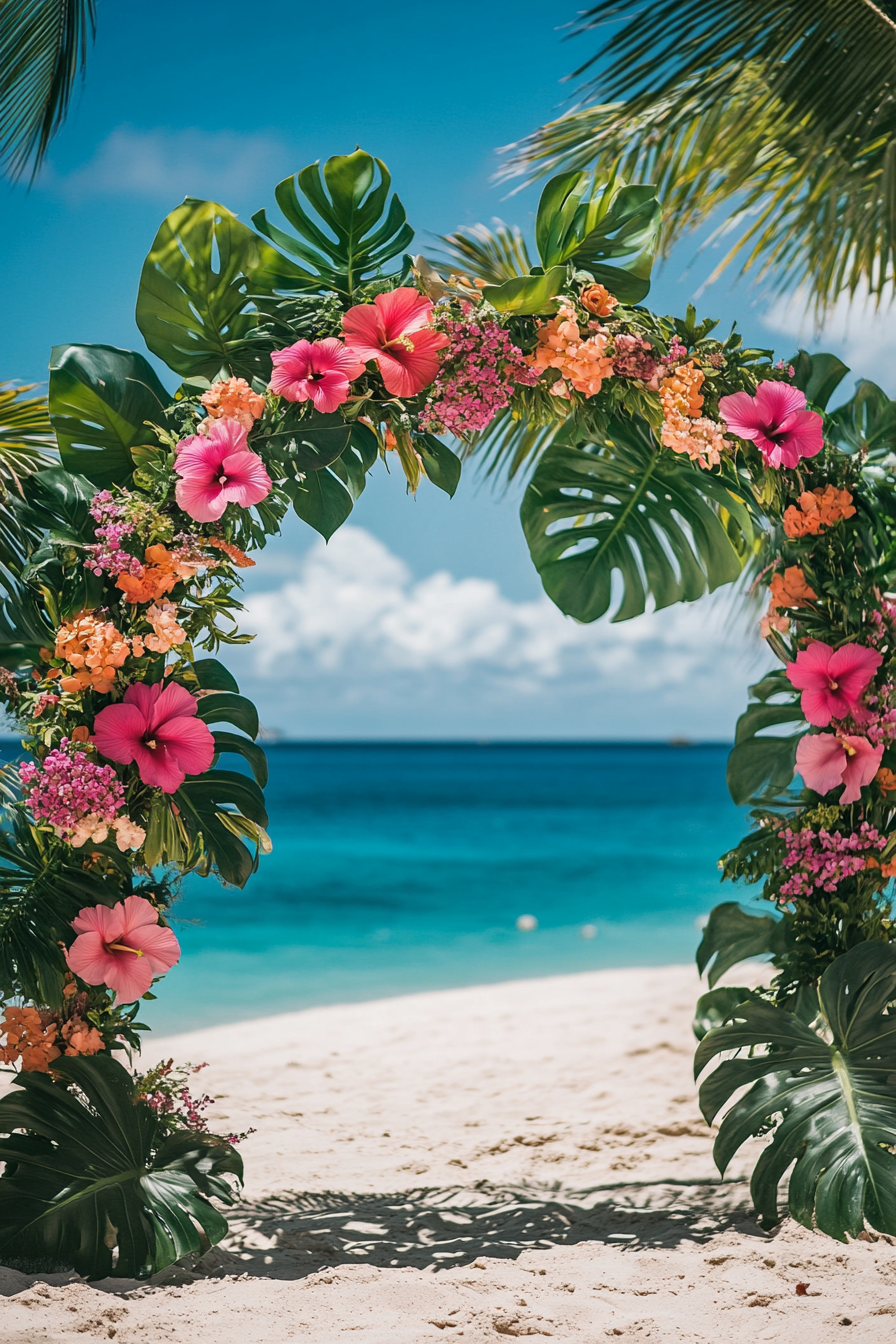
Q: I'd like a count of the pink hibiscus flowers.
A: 8